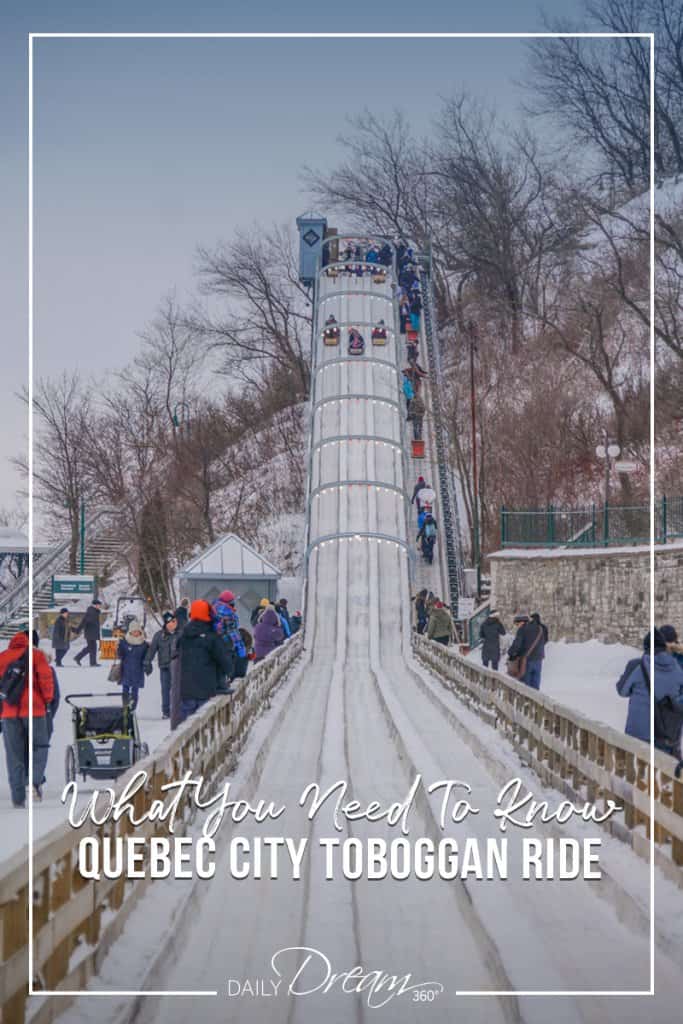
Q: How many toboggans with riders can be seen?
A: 3